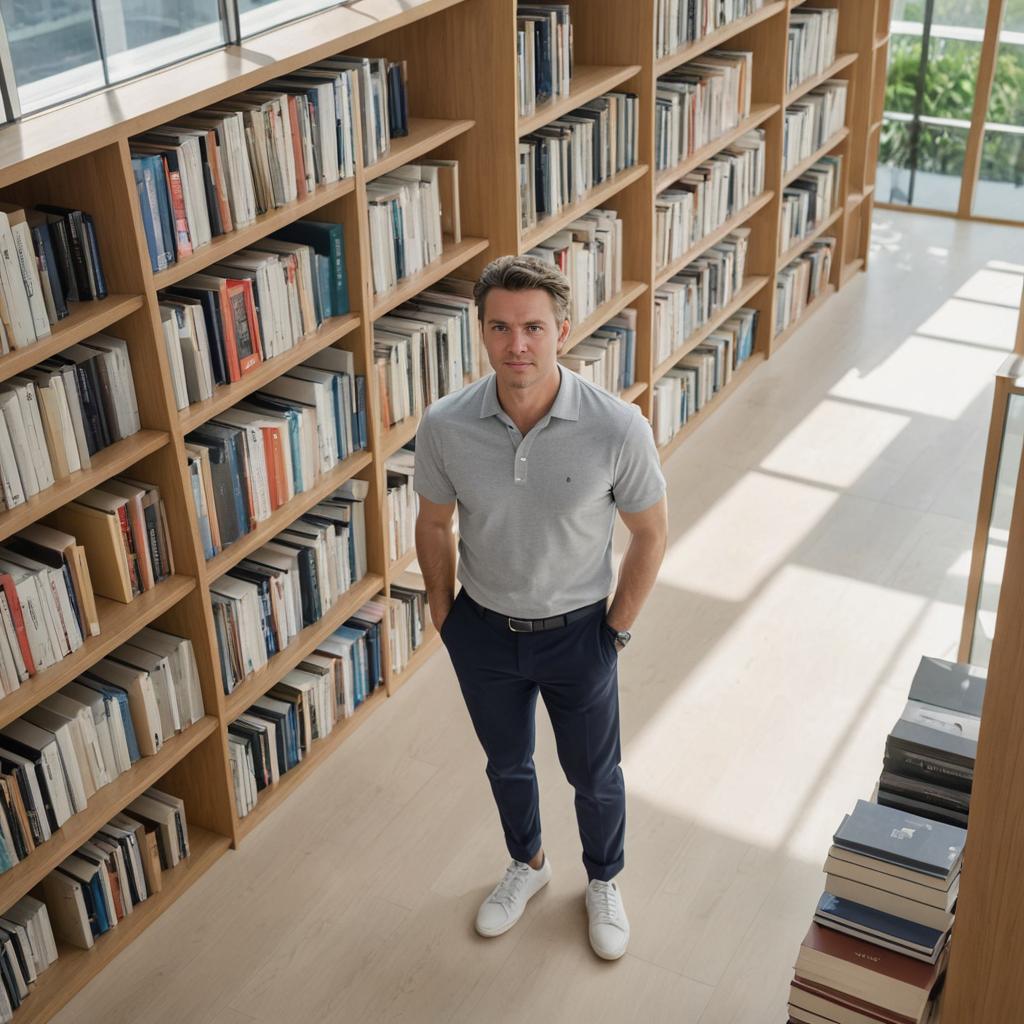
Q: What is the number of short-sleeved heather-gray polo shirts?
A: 1